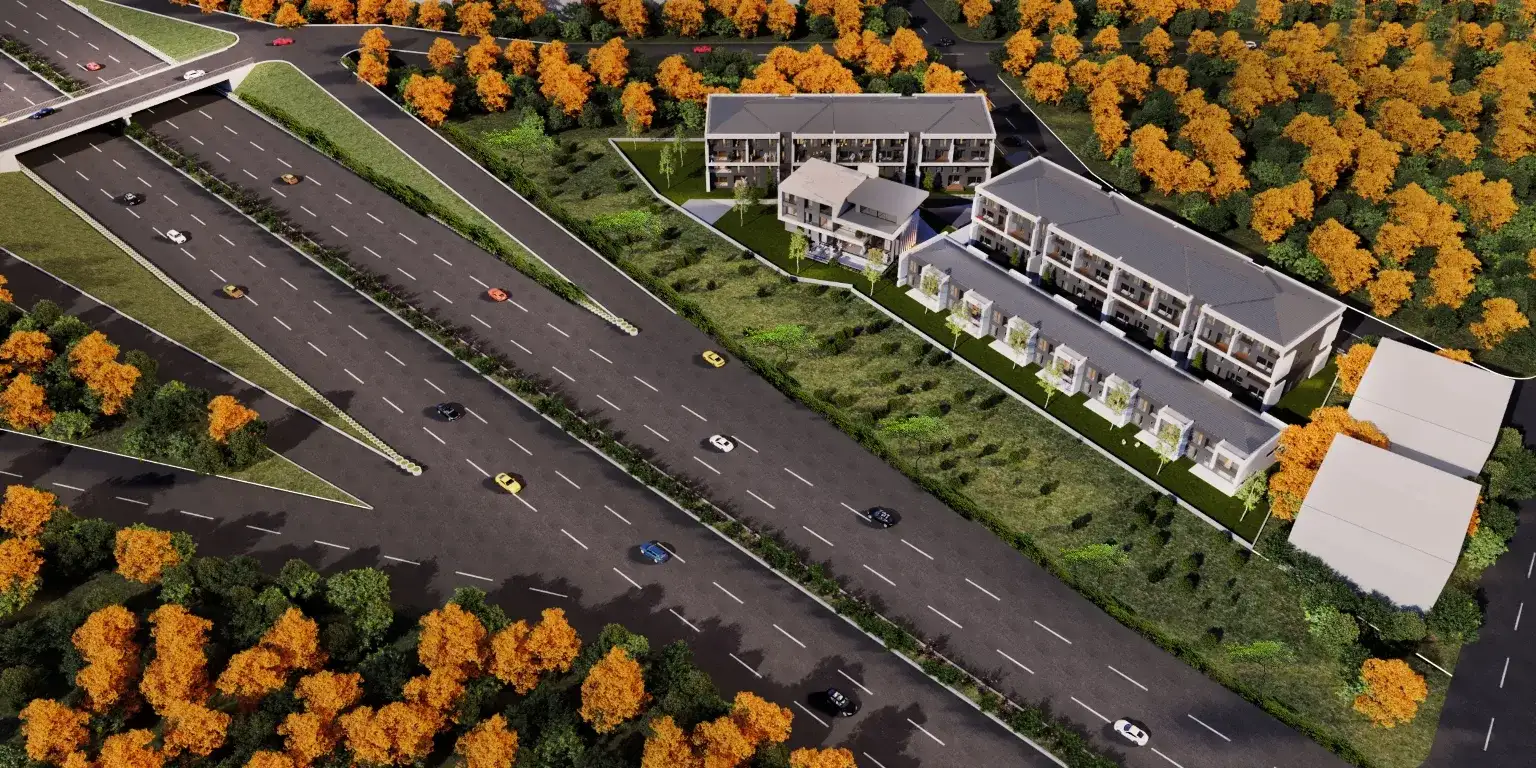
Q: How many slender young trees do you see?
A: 13